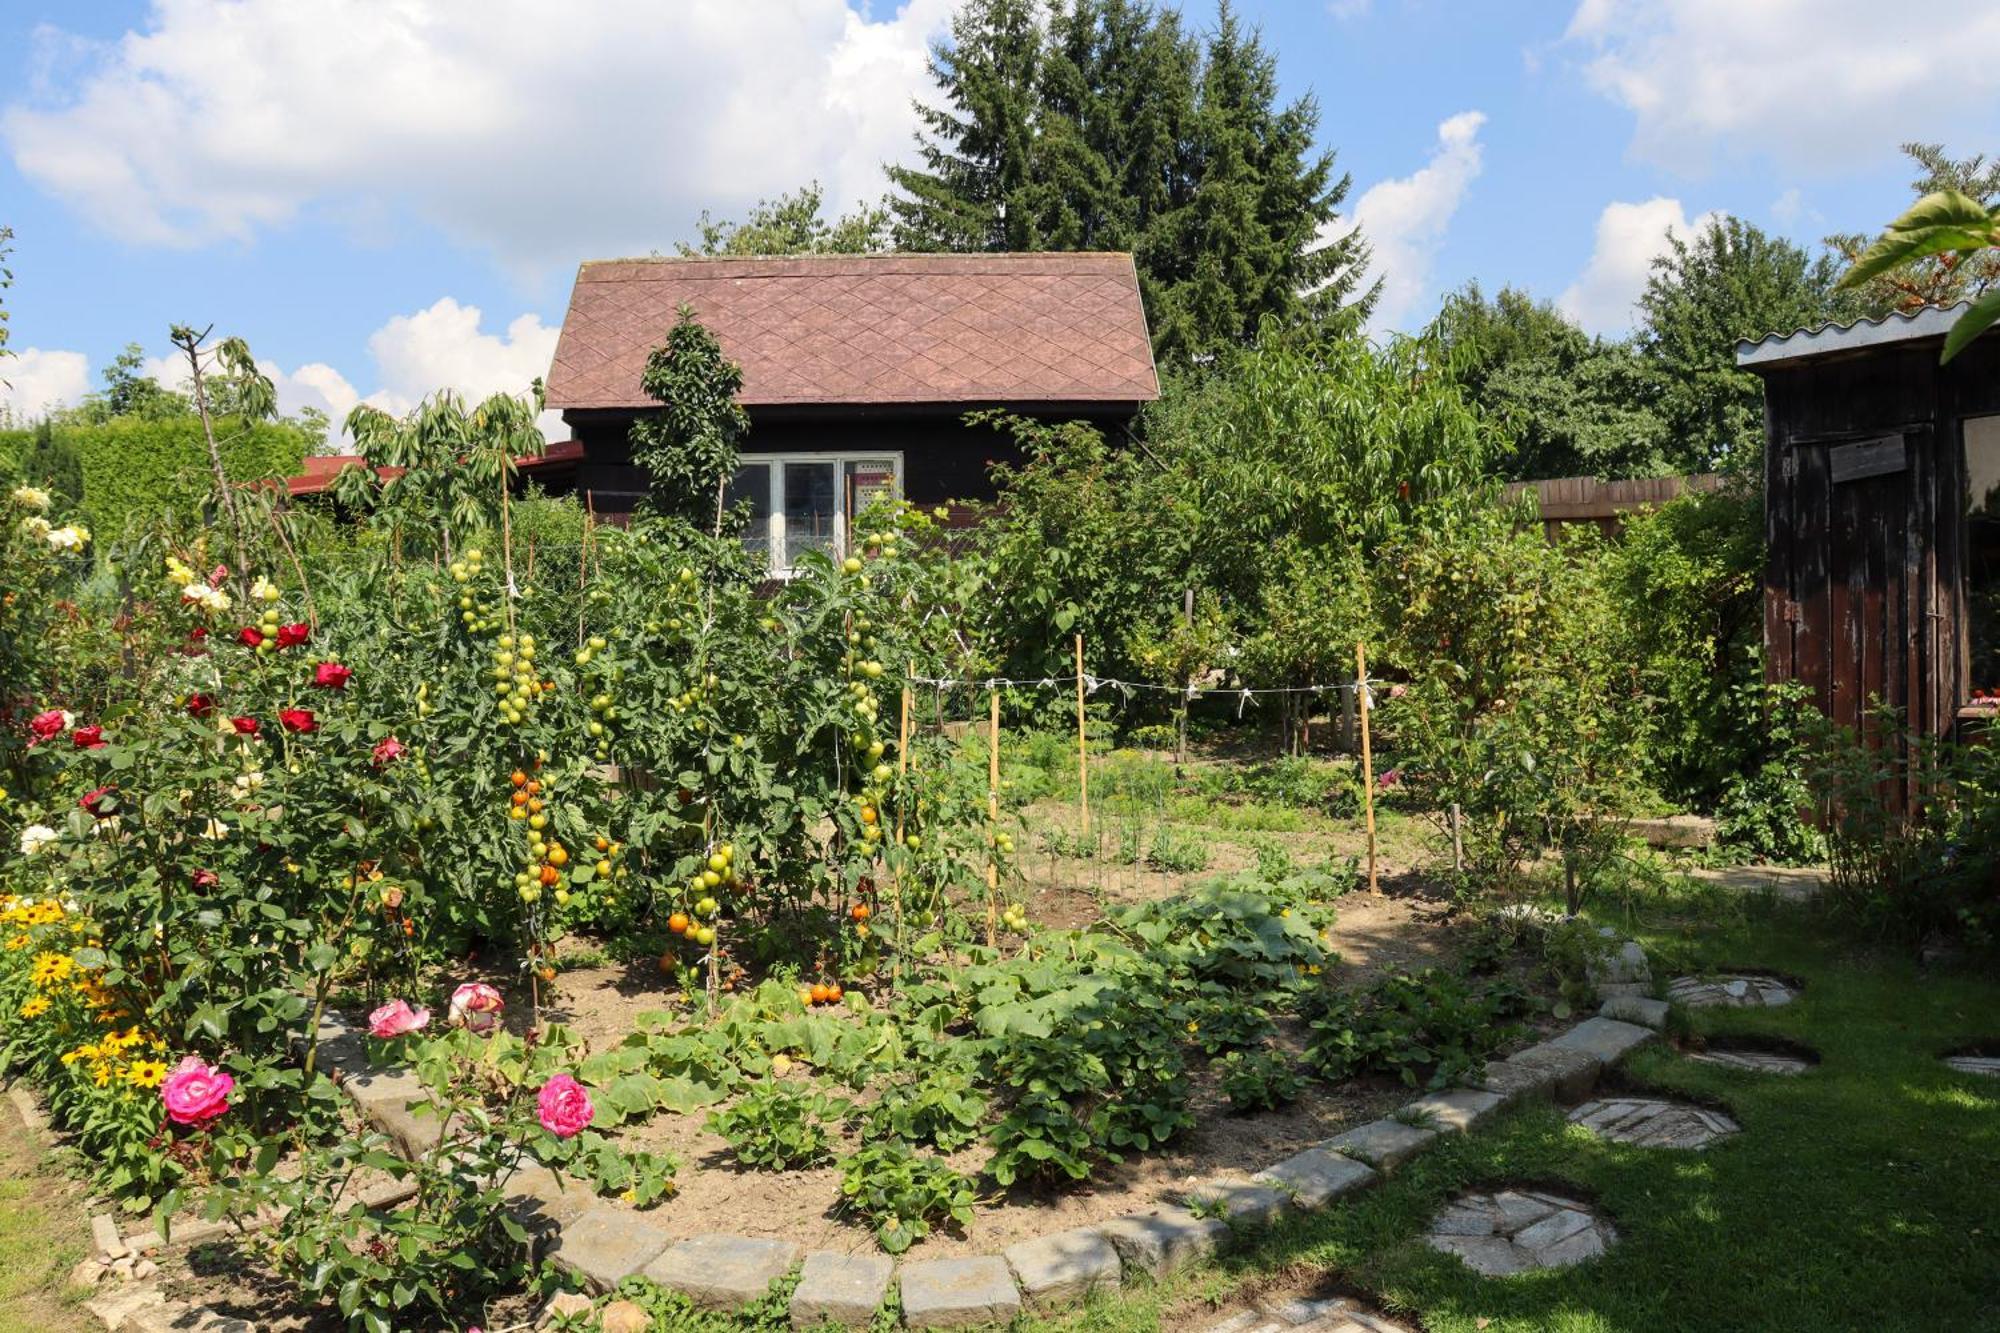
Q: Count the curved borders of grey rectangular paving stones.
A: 1